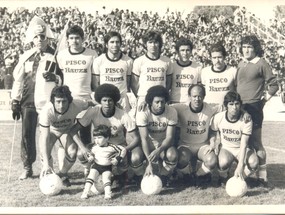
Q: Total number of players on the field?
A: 11